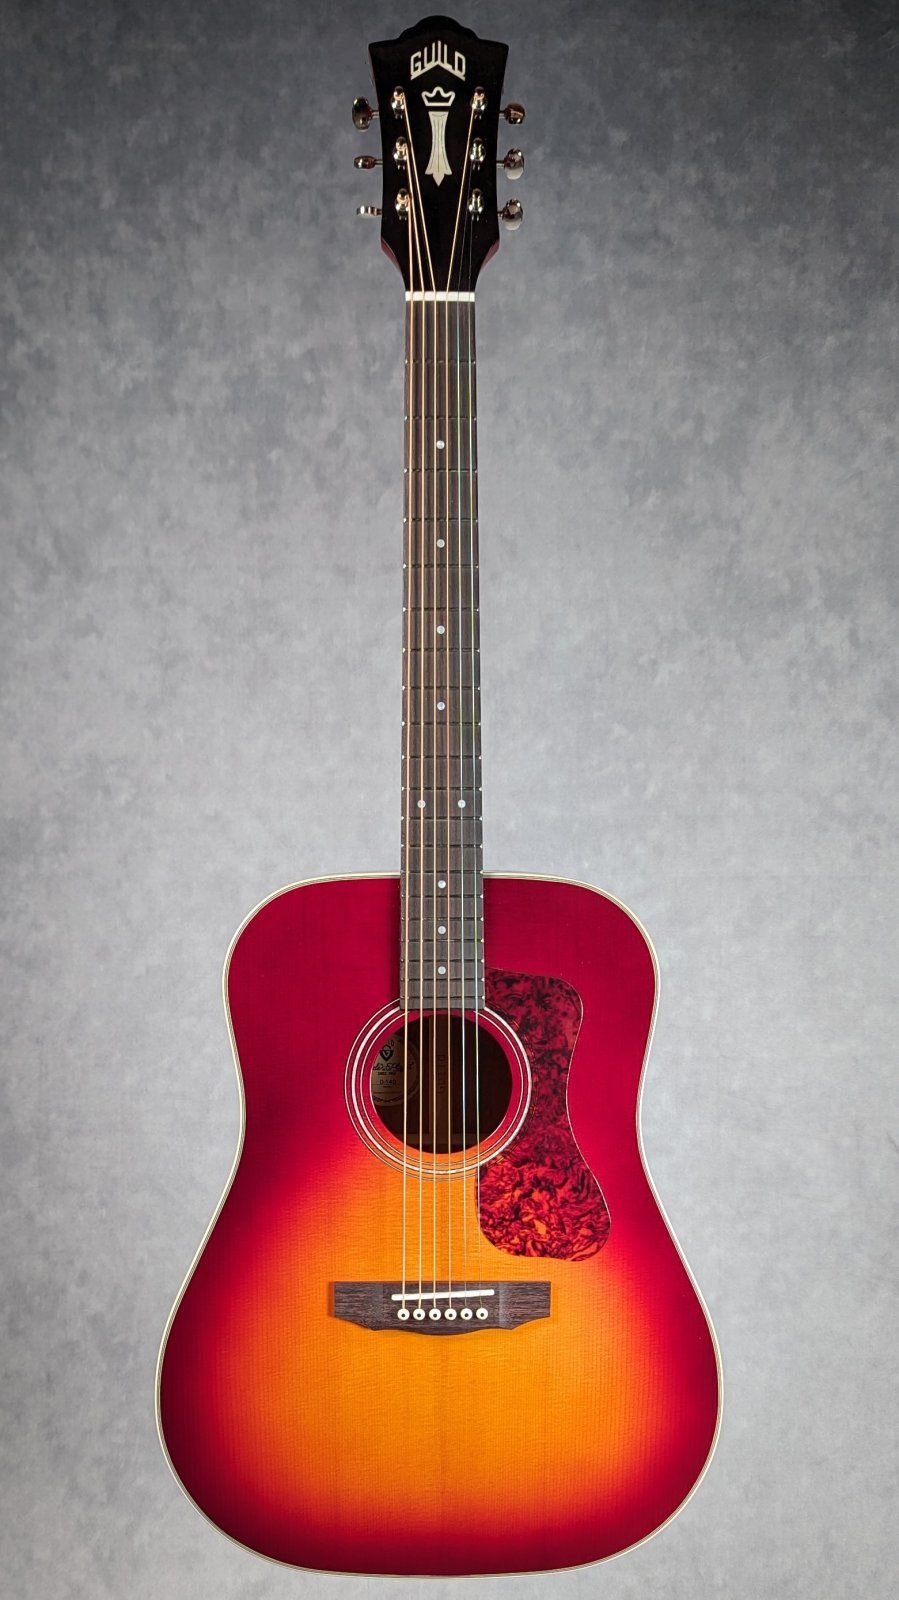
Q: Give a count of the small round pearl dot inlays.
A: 9